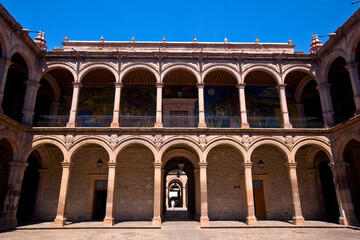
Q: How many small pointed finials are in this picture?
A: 8